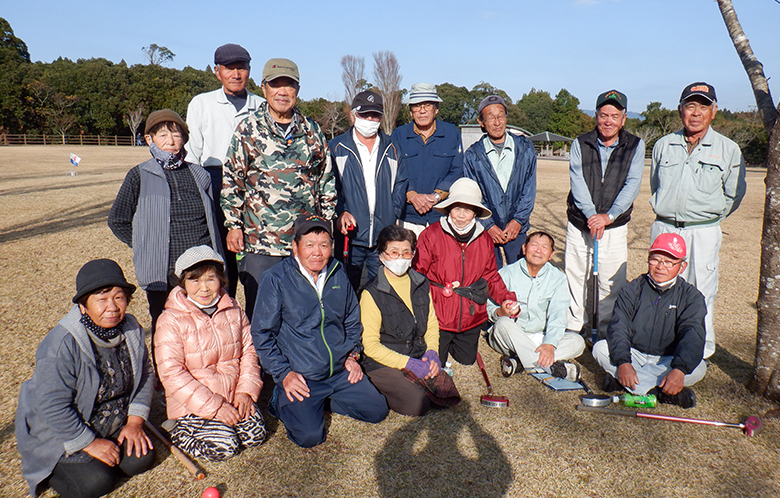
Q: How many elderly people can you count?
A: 15